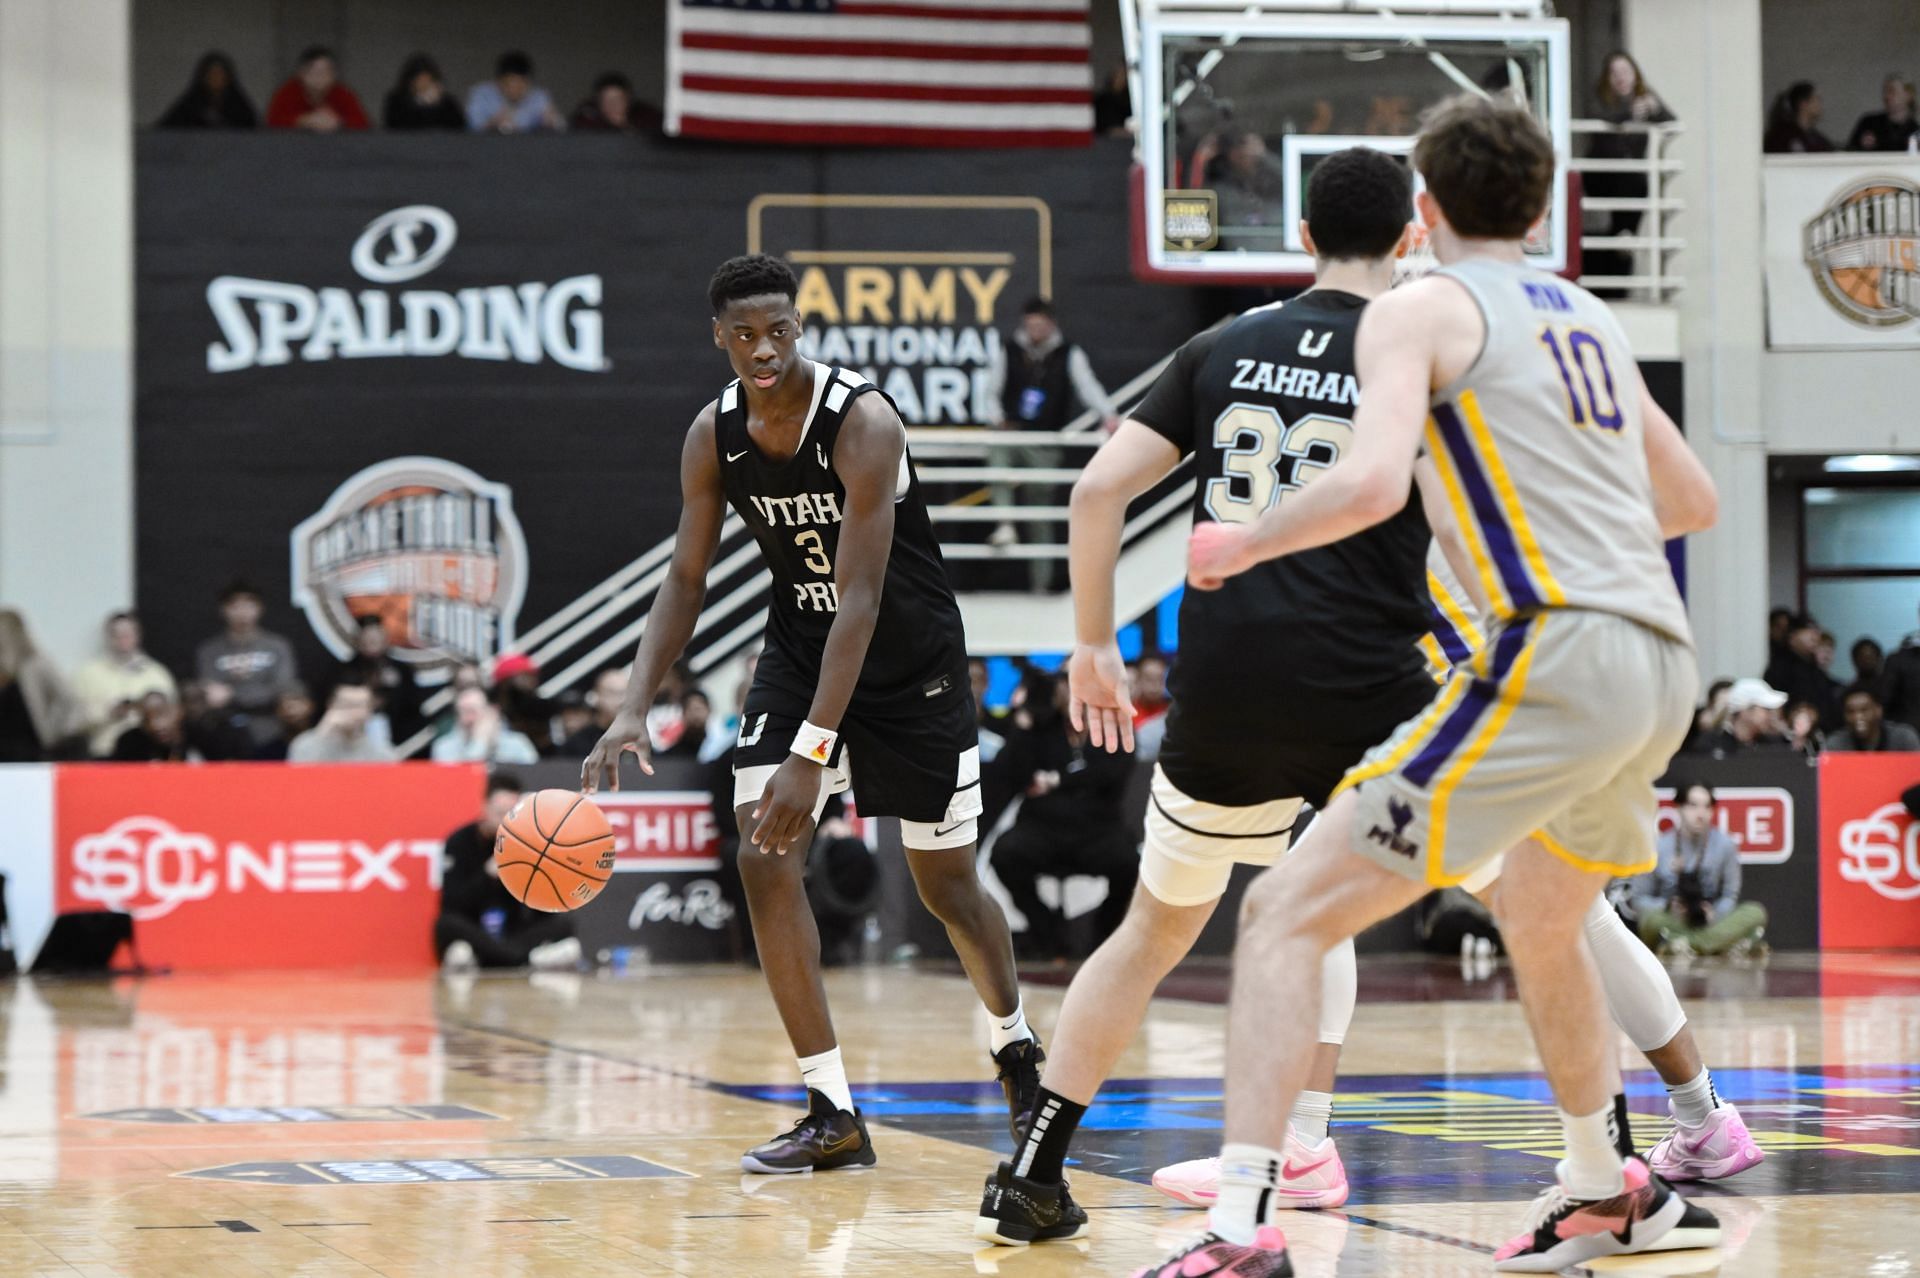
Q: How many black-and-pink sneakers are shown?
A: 2